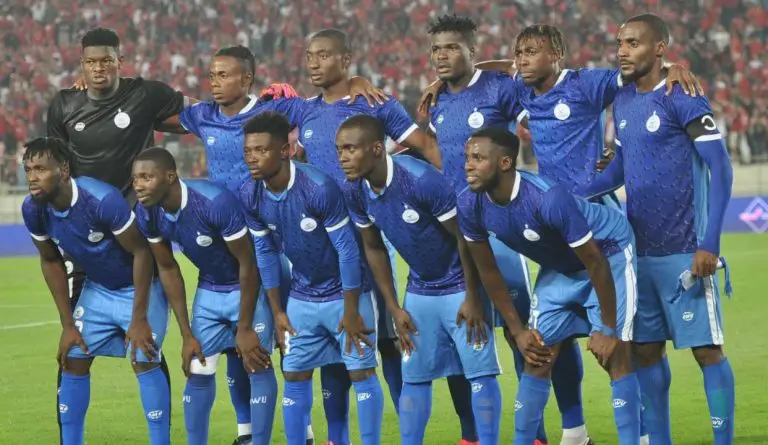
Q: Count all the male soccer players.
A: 11